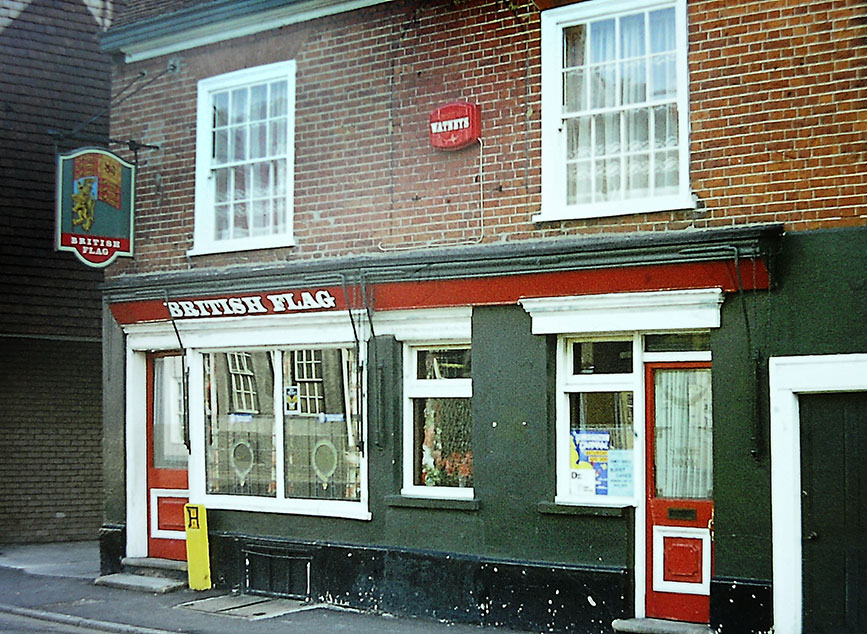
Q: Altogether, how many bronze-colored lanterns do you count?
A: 0